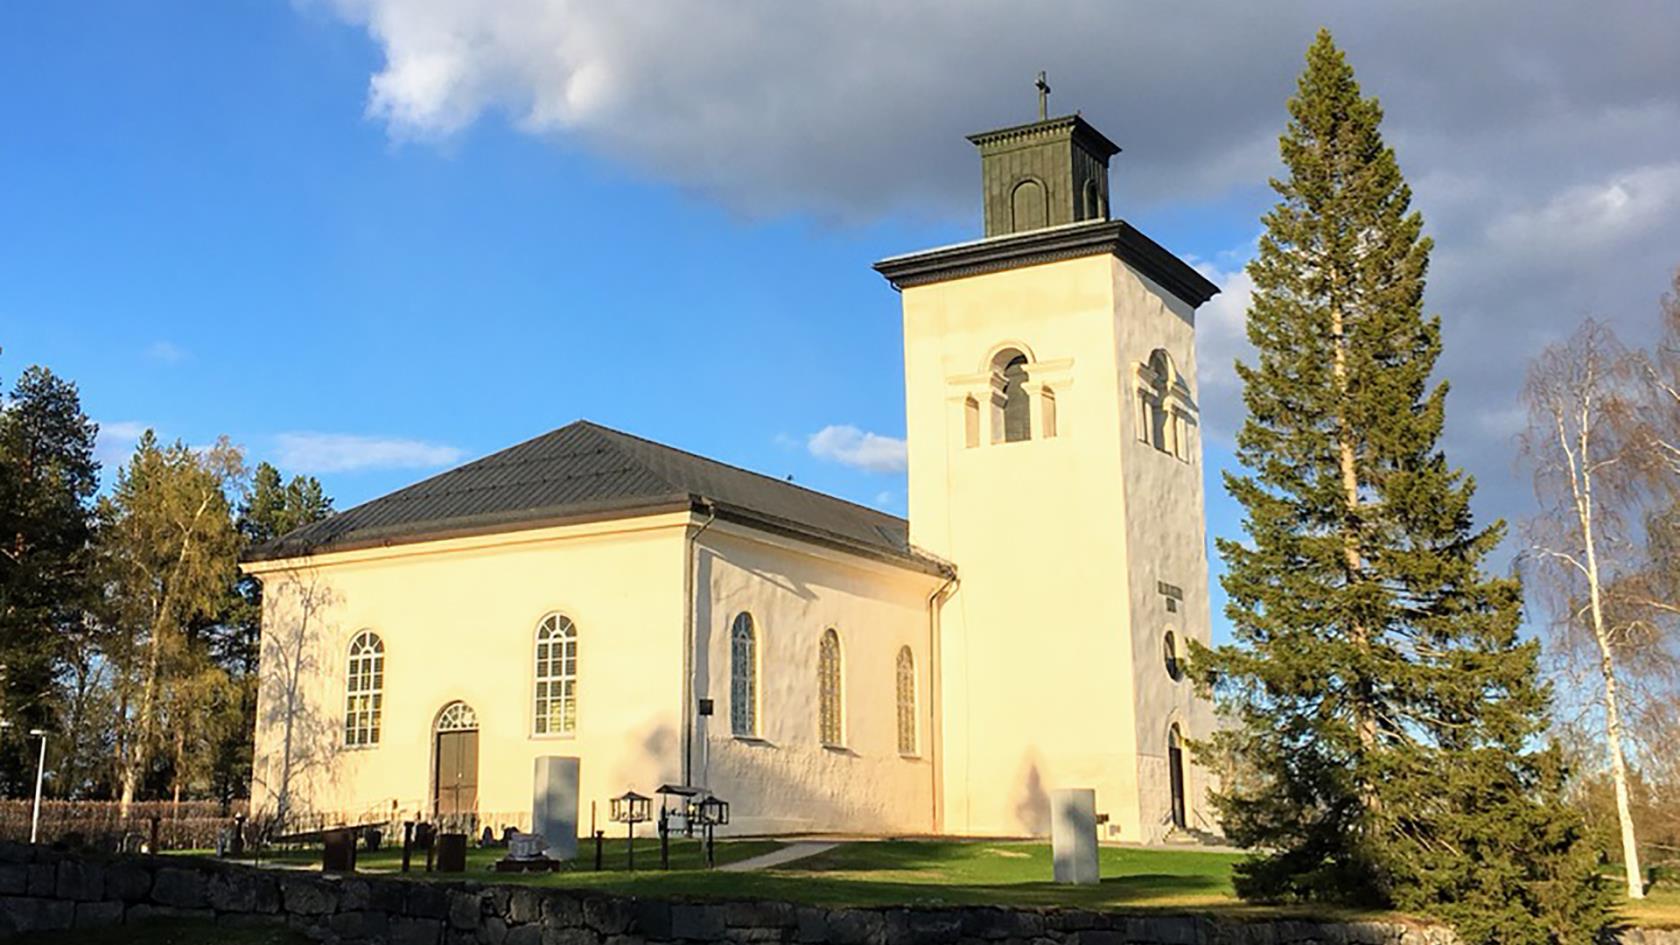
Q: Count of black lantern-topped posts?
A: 2